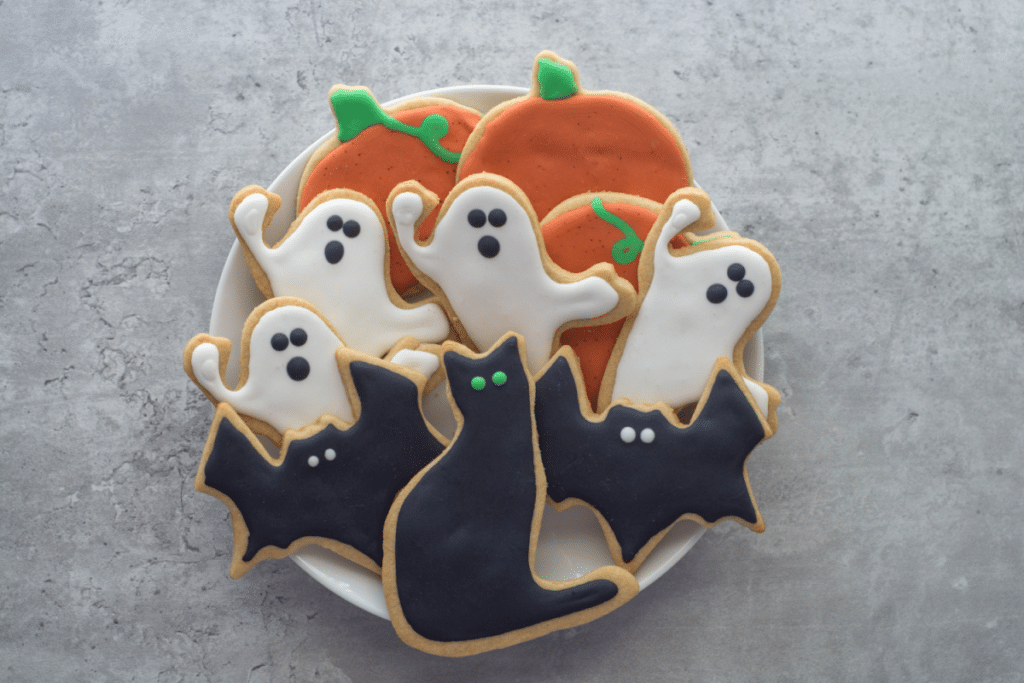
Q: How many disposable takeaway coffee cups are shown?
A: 0